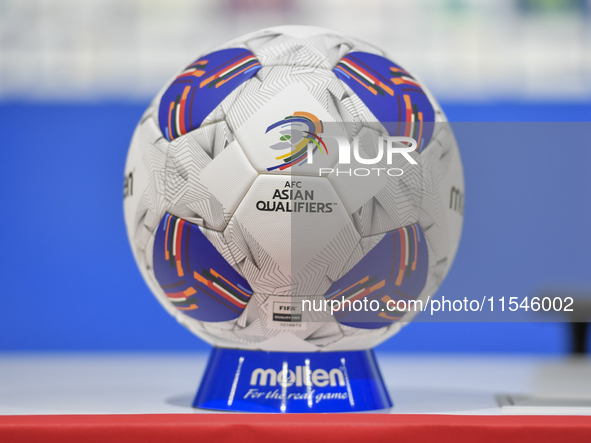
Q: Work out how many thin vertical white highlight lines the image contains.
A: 4